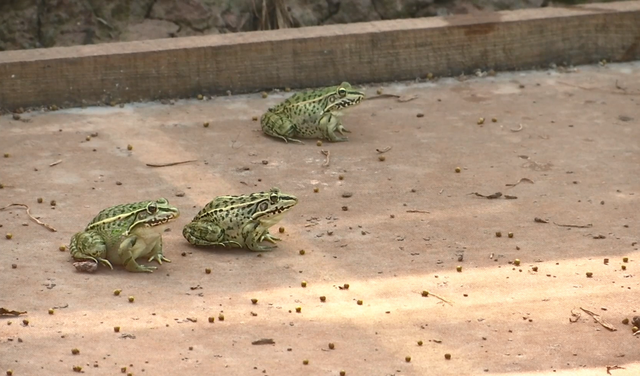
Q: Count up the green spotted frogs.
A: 3